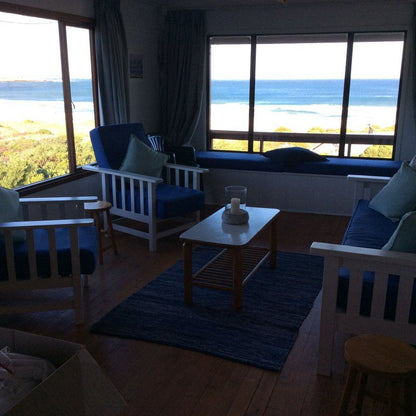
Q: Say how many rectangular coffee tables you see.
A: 1